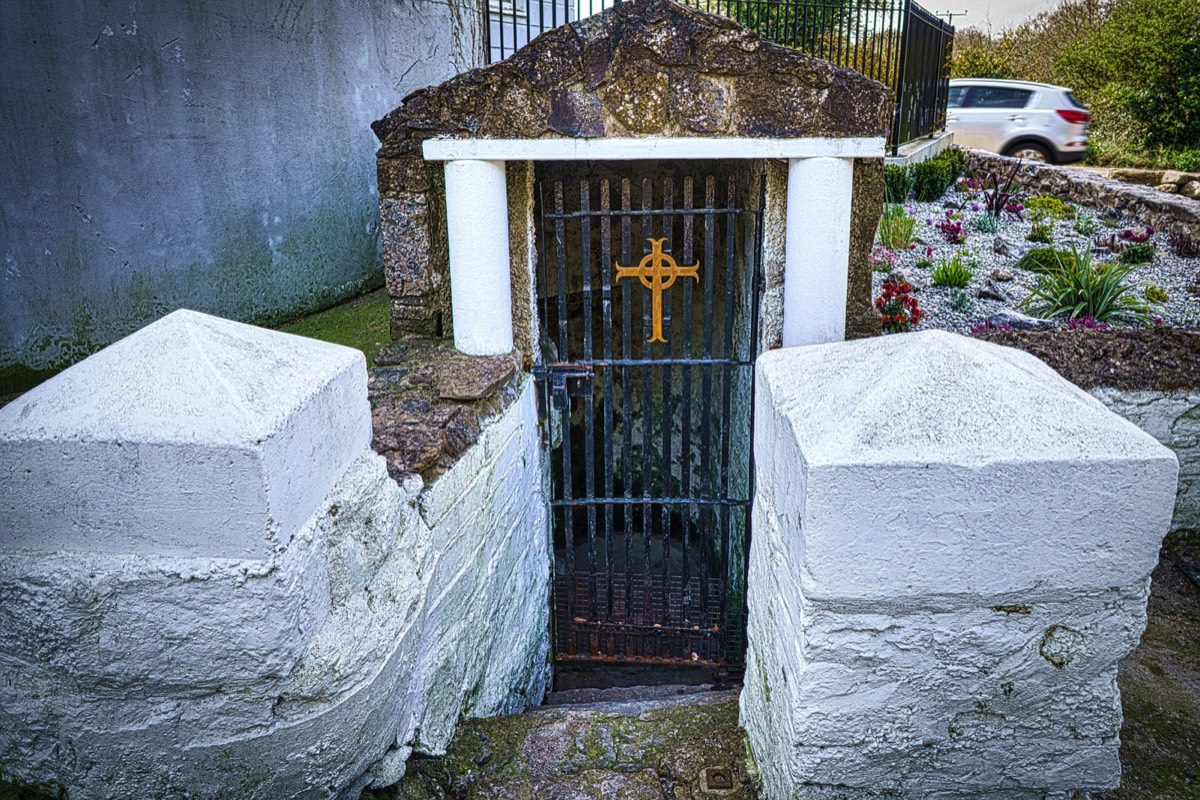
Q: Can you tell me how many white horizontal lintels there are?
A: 1